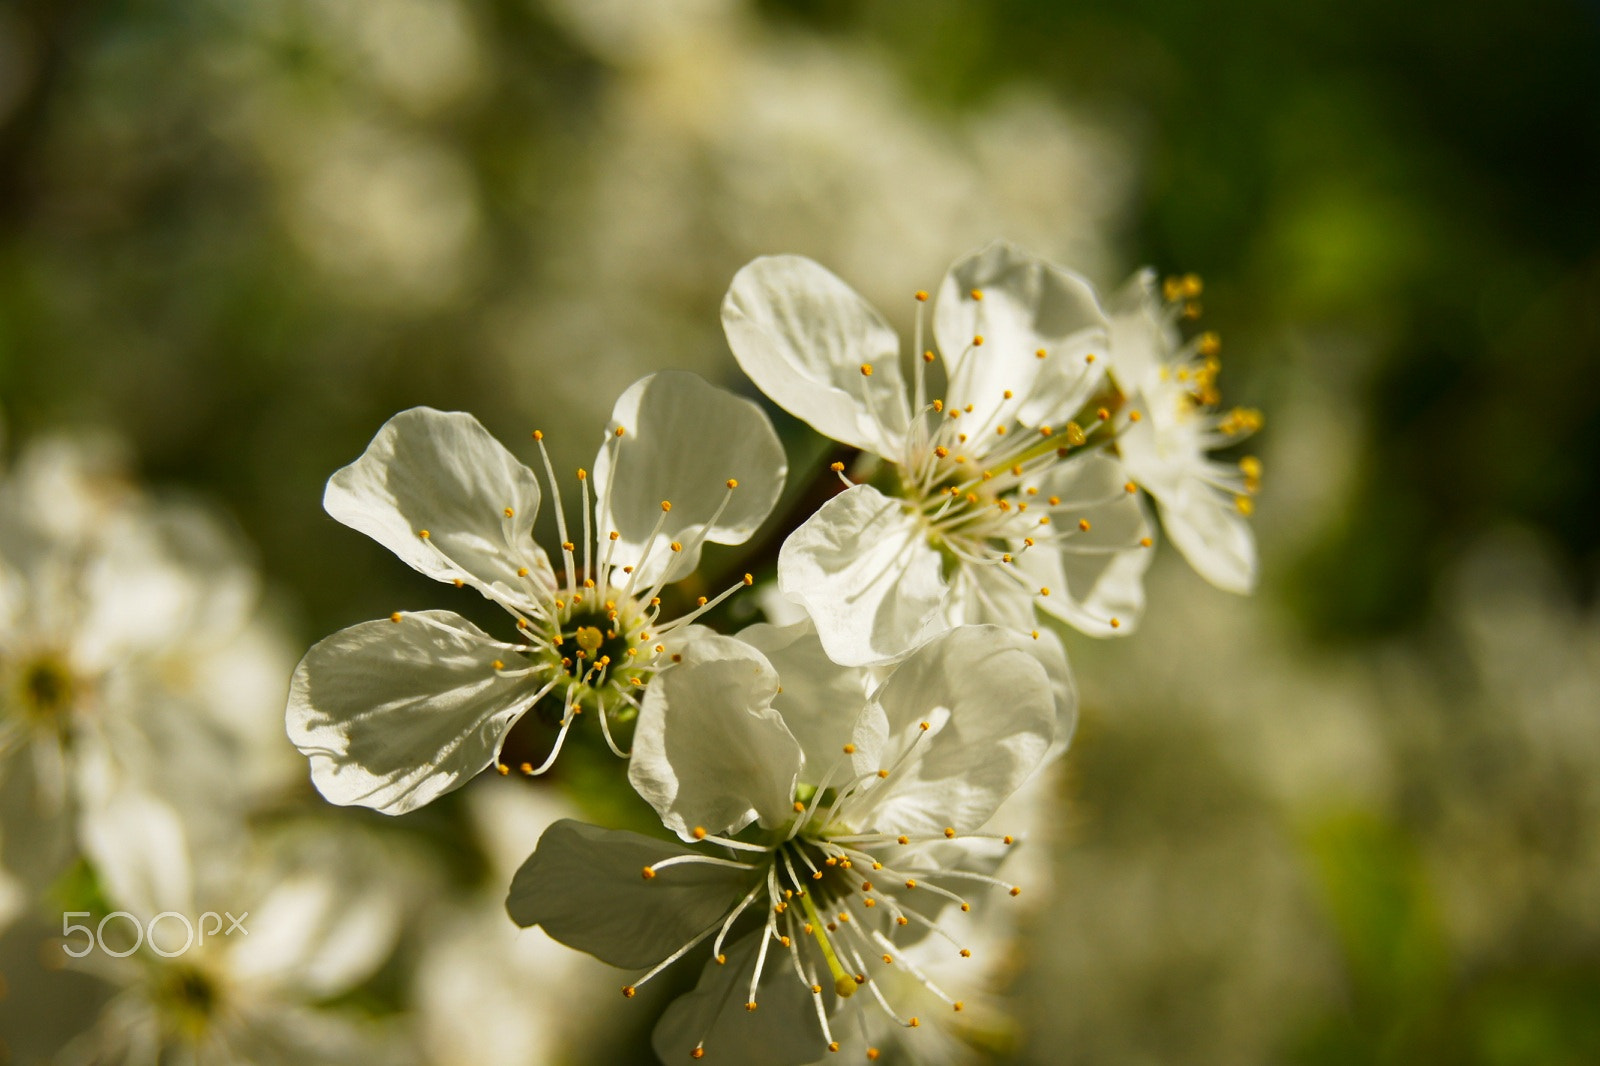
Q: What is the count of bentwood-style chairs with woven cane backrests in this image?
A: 0